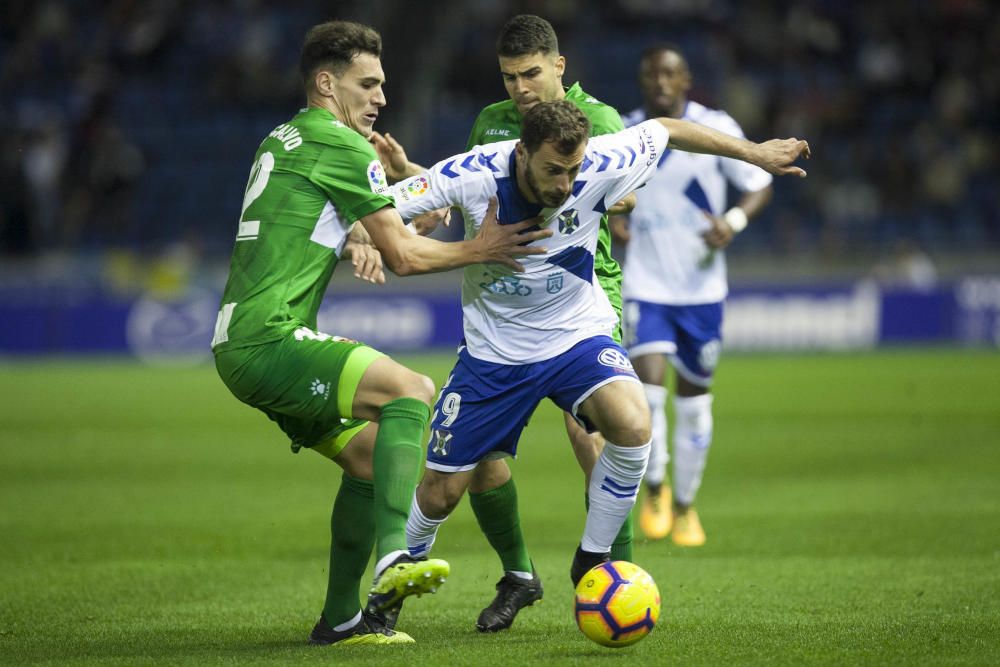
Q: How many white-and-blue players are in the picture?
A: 2